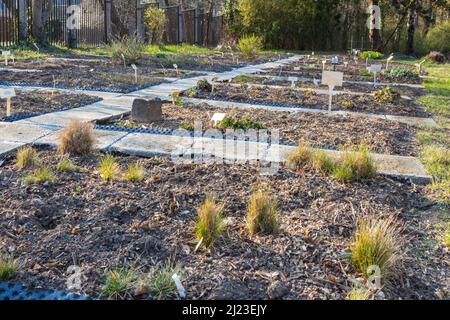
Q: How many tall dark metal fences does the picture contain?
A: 1